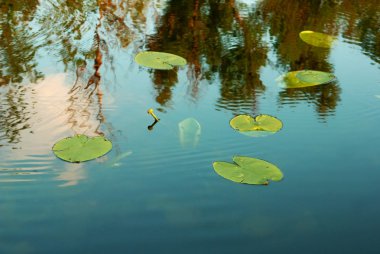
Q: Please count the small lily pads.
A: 6